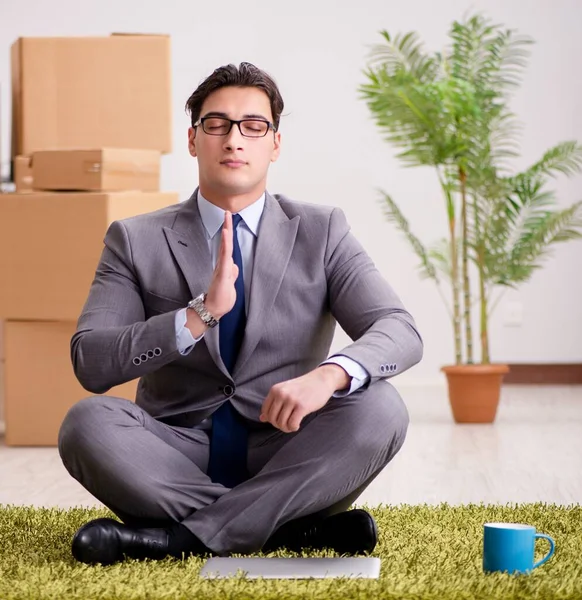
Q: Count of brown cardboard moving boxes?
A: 5